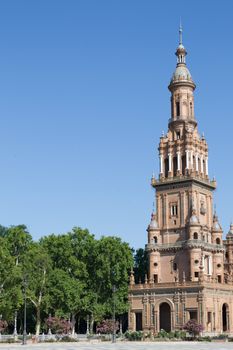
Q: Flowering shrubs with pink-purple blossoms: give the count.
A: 4